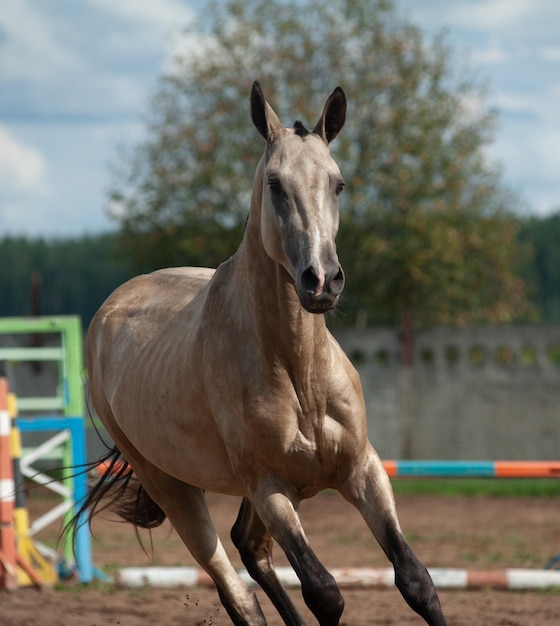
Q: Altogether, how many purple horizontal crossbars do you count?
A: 0